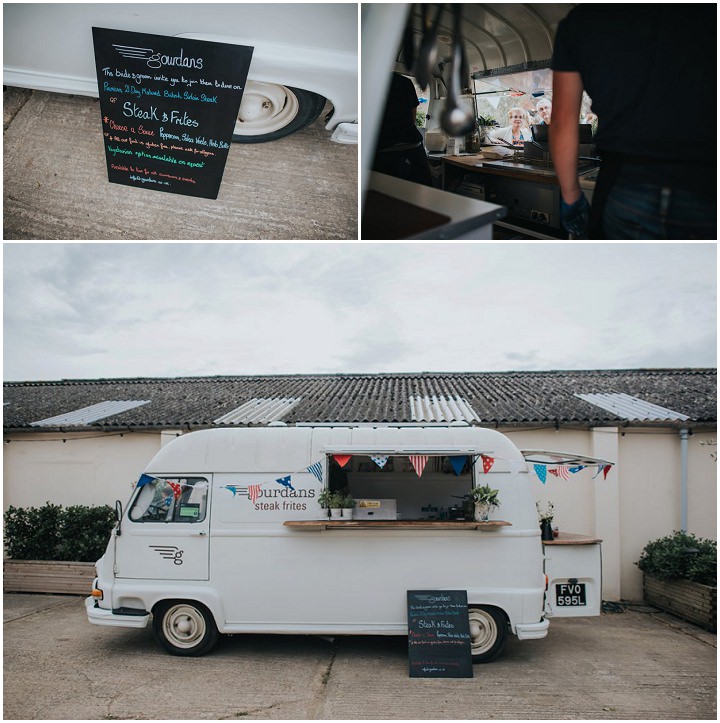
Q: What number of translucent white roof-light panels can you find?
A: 4